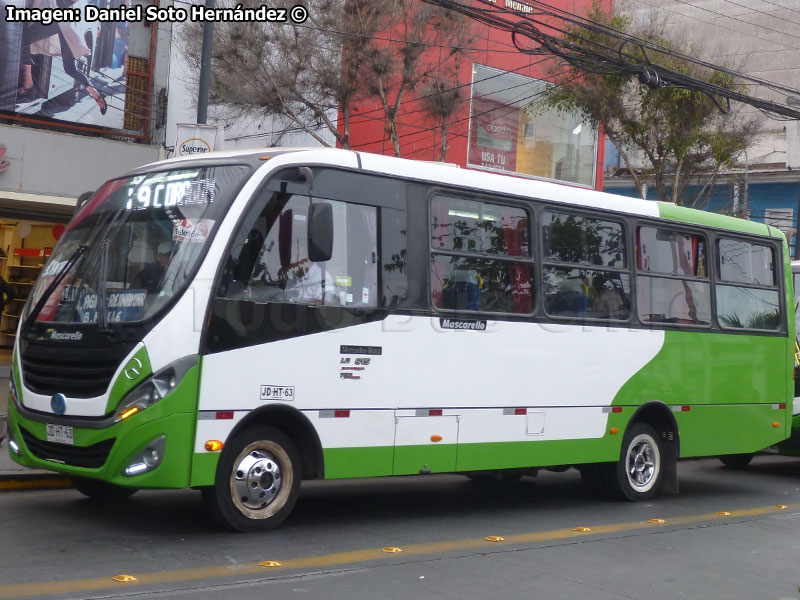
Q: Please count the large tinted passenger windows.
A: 4